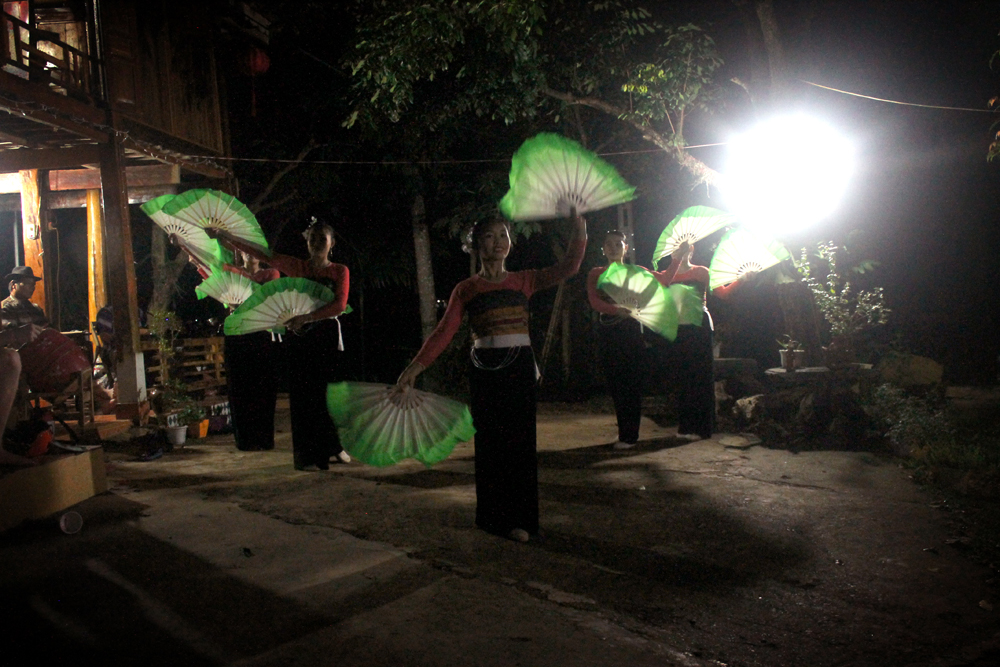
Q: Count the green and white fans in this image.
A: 10